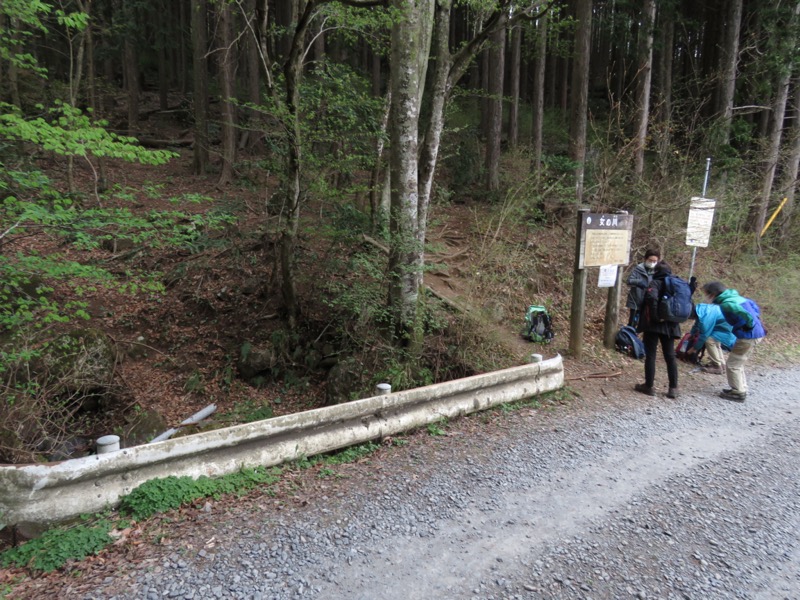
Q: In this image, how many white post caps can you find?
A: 3